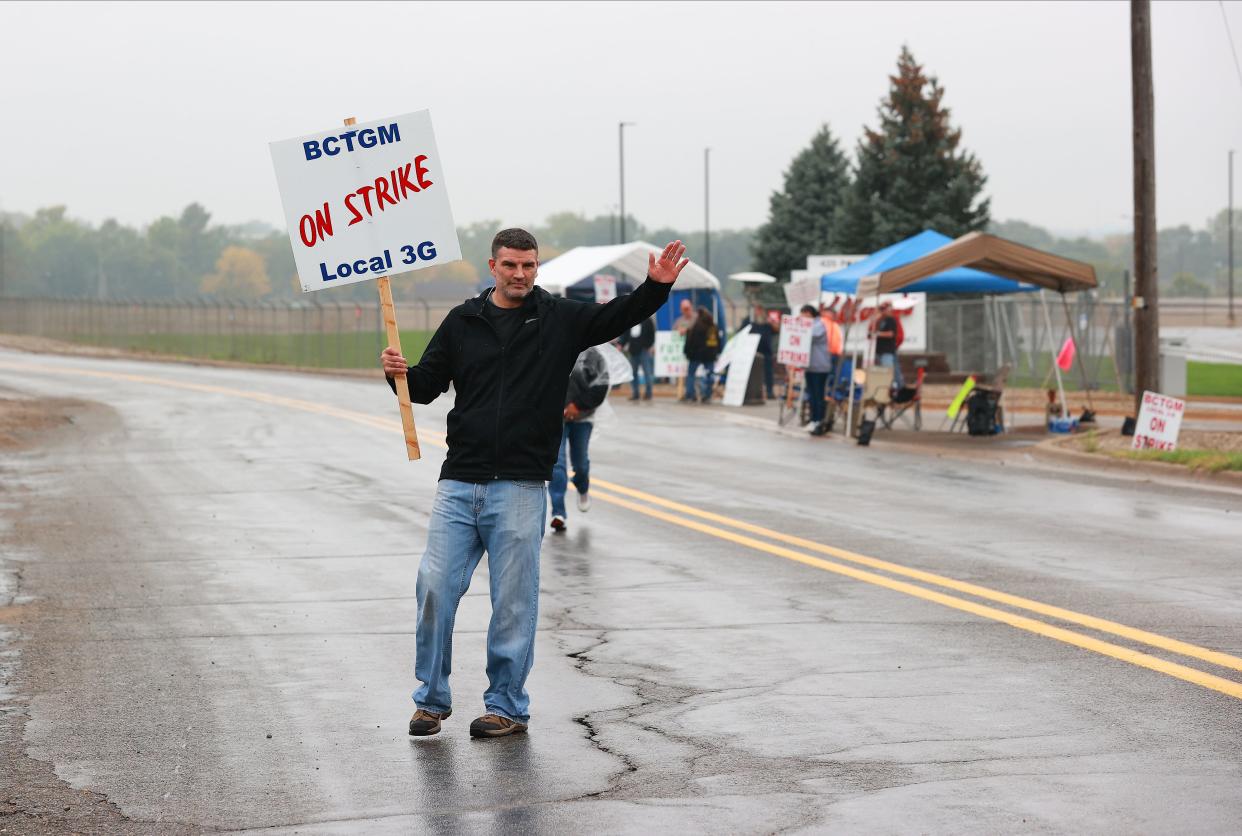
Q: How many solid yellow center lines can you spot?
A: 2